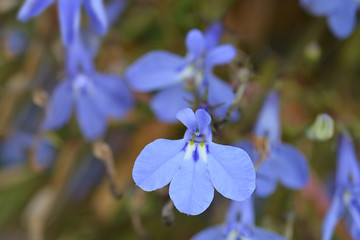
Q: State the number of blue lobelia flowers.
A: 8